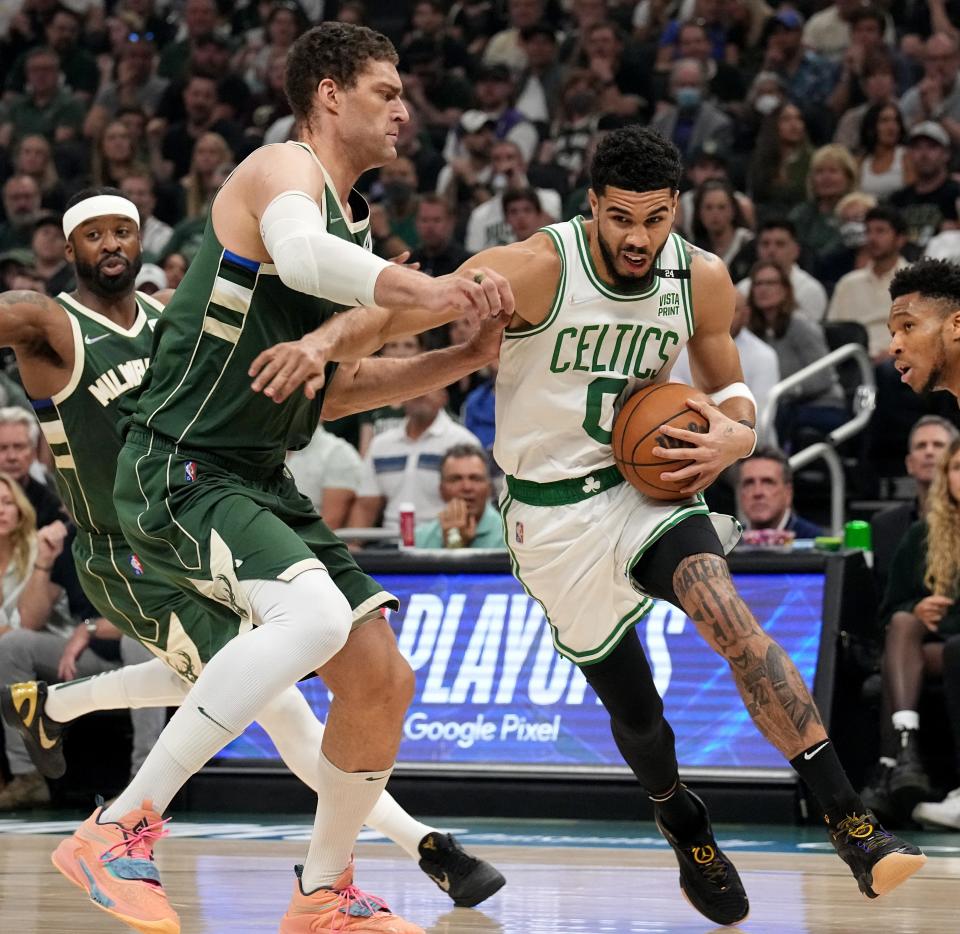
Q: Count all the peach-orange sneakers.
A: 2